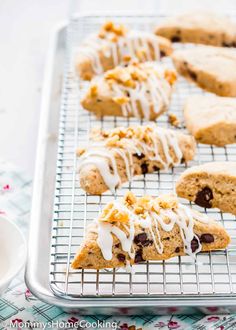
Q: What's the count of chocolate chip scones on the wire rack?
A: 8